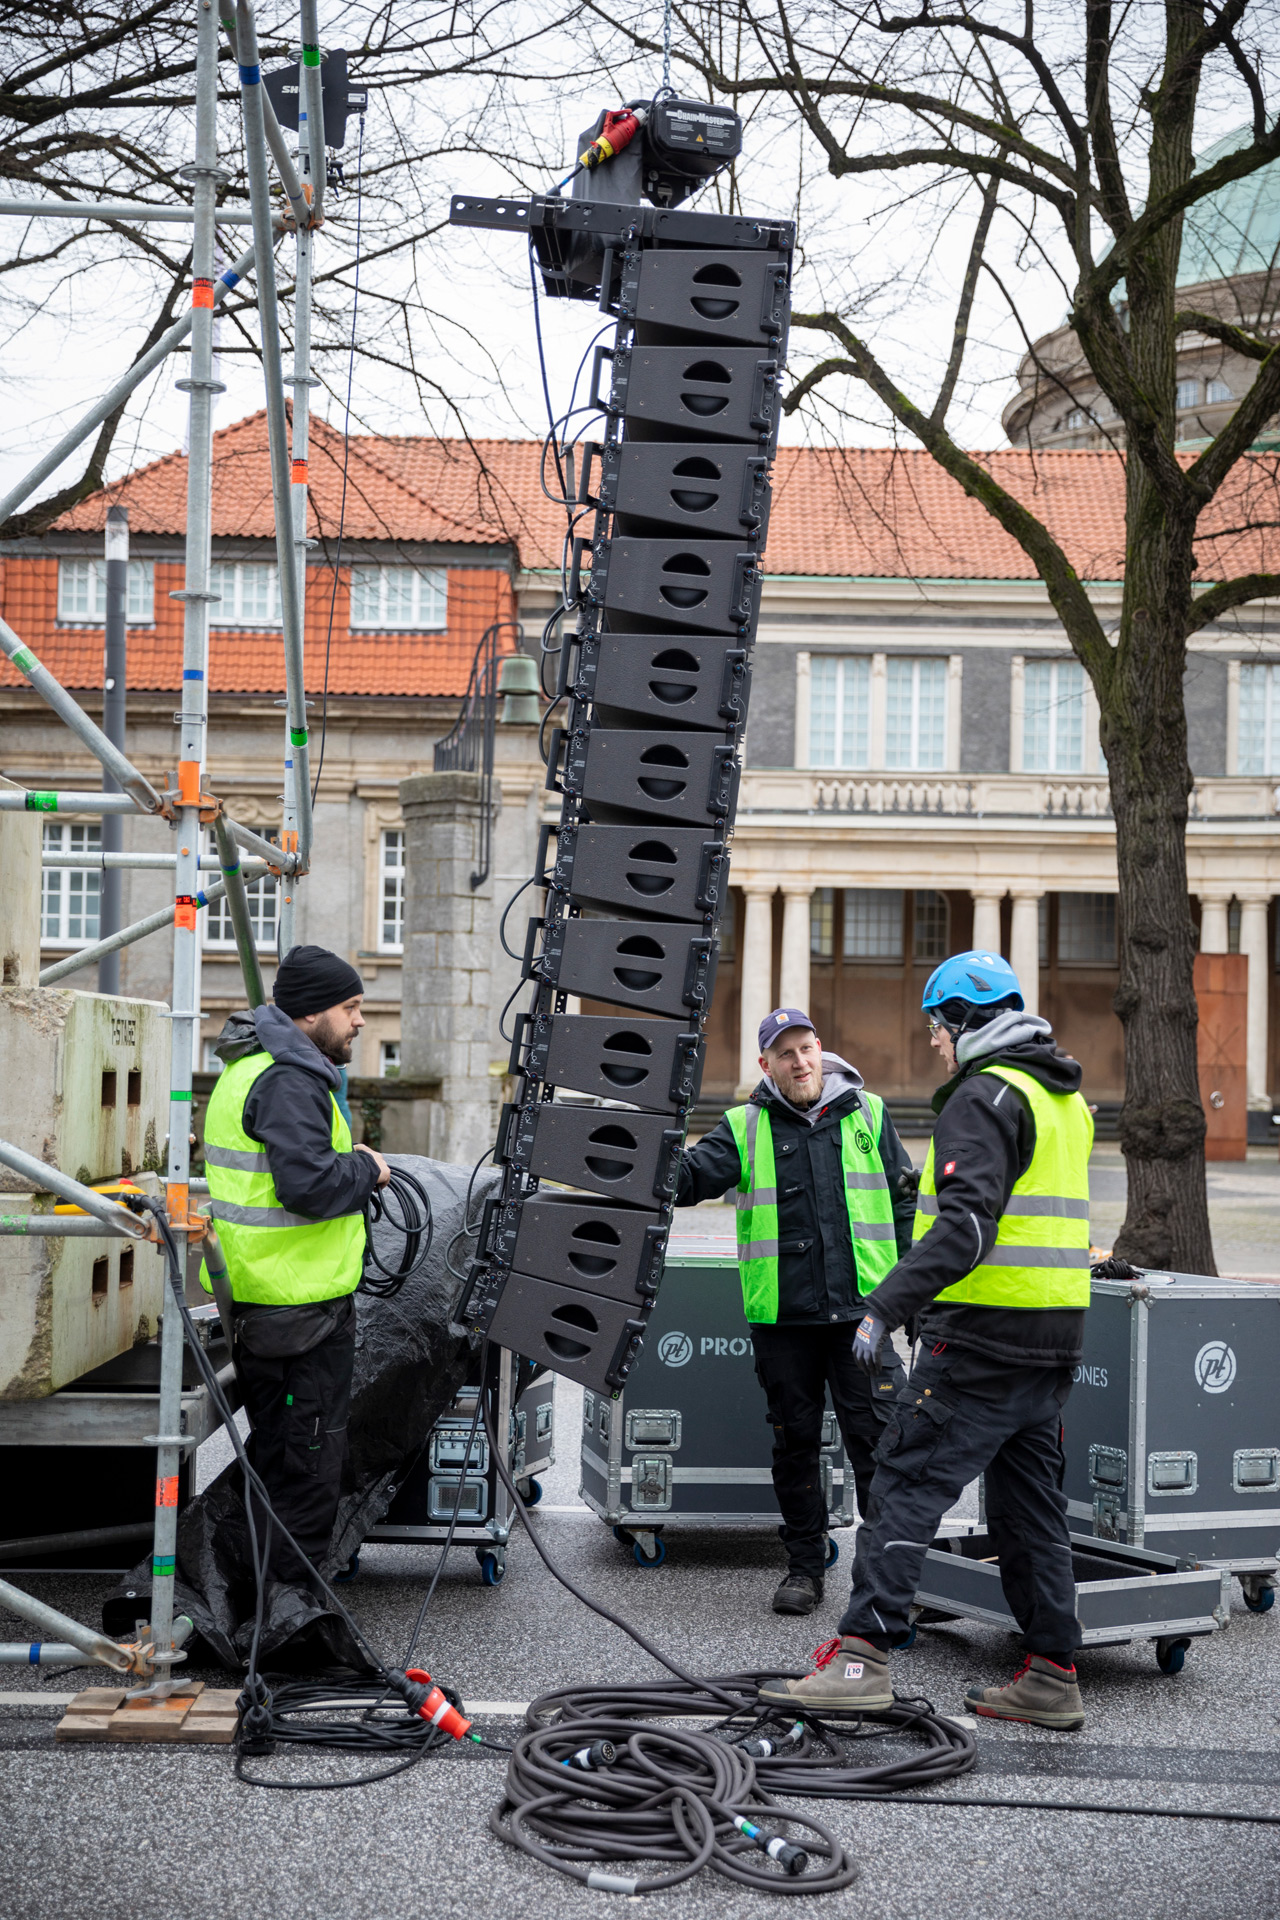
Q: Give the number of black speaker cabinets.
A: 12